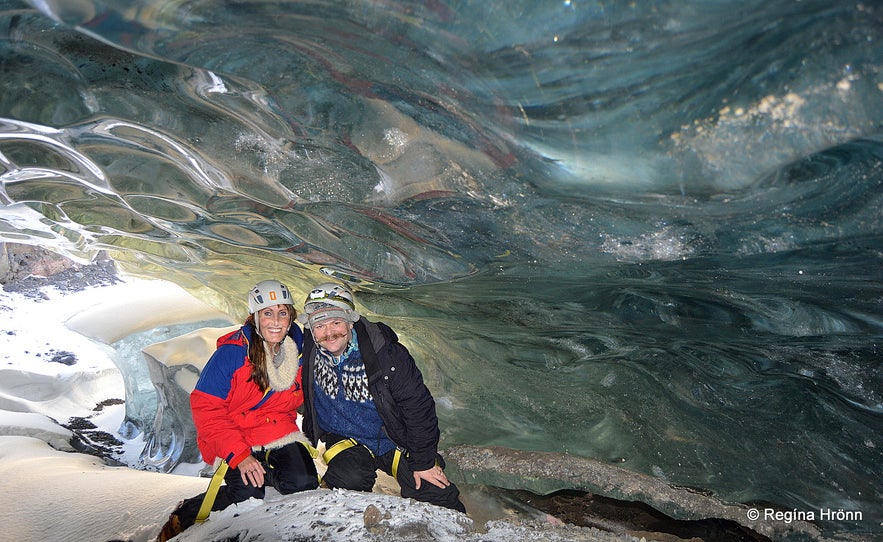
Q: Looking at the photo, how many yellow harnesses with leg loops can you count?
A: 2